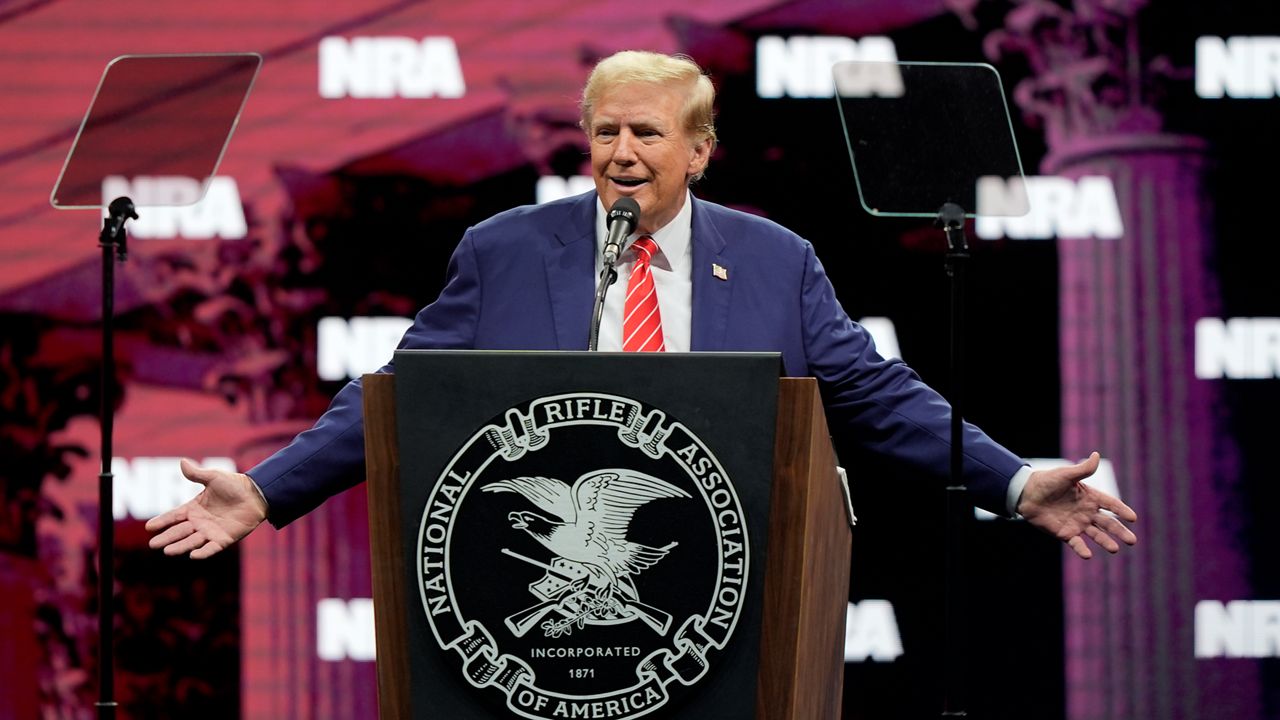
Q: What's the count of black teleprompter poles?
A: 2